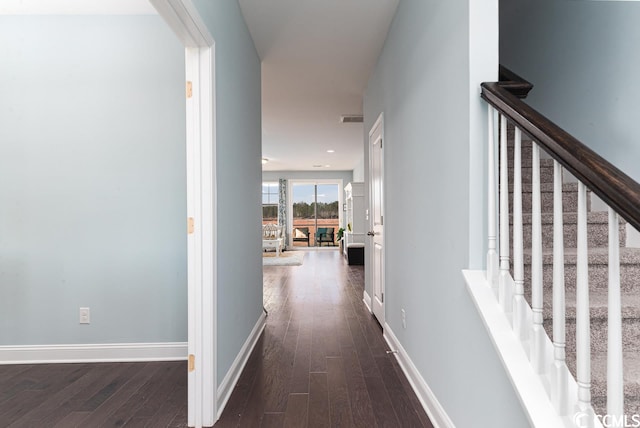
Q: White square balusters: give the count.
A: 7